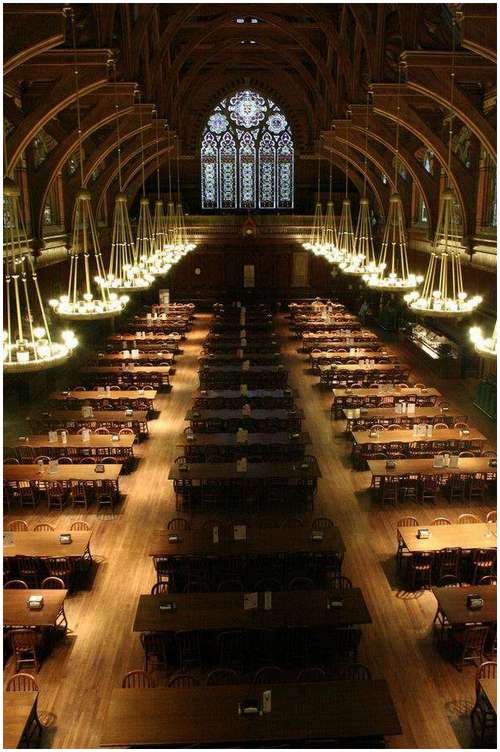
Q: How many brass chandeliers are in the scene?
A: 14